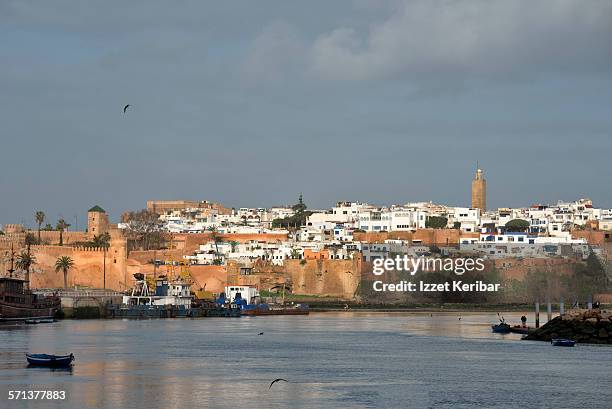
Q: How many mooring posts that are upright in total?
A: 4